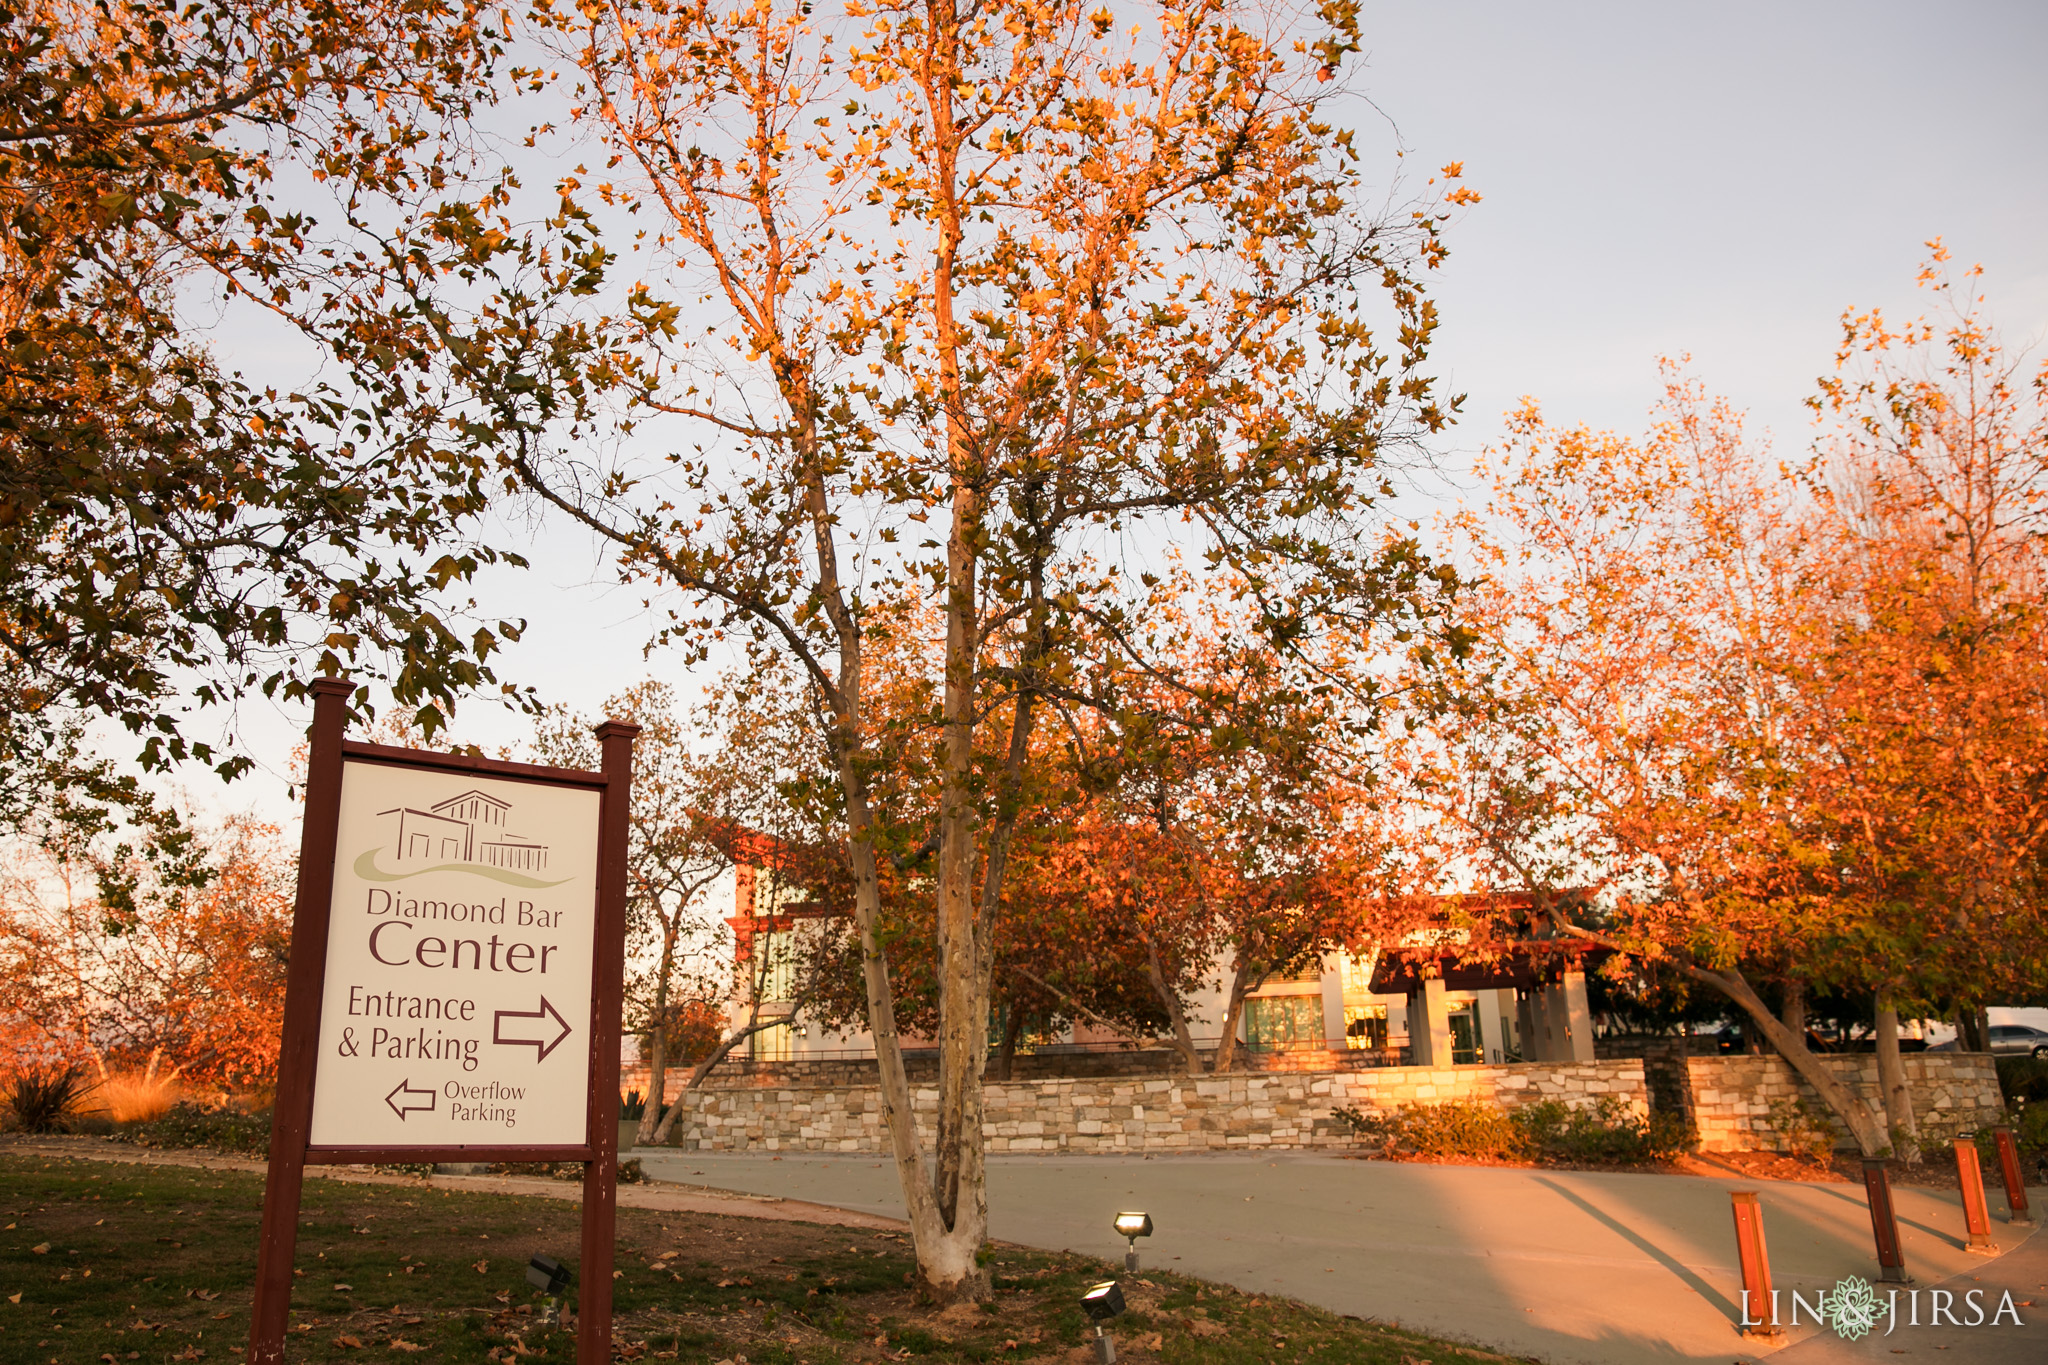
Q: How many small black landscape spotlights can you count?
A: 3